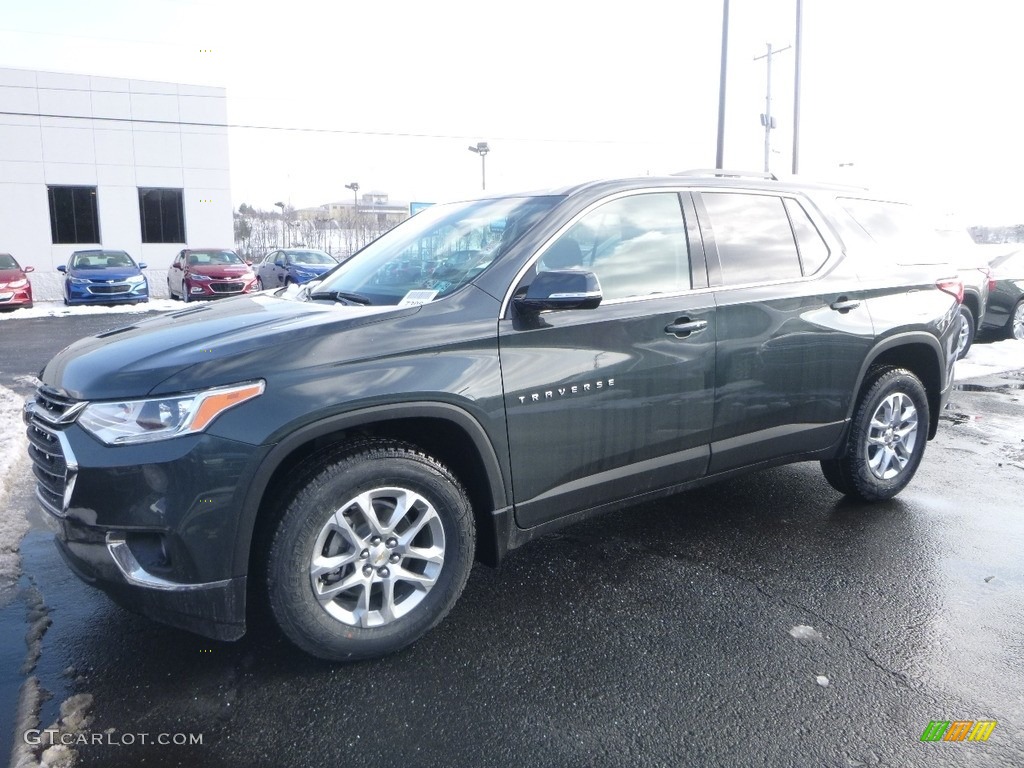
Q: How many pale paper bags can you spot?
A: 0